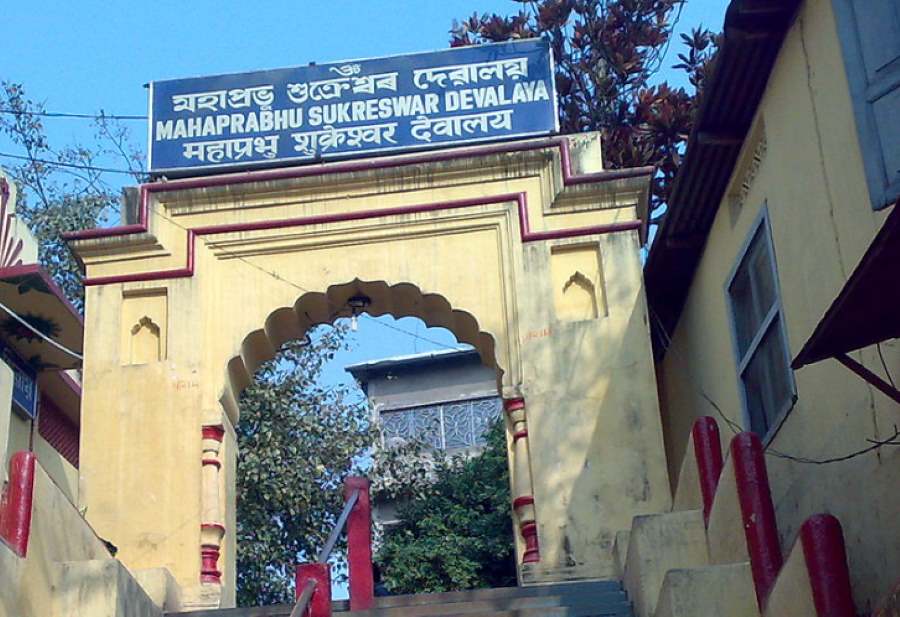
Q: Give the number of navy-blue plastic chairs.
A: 0